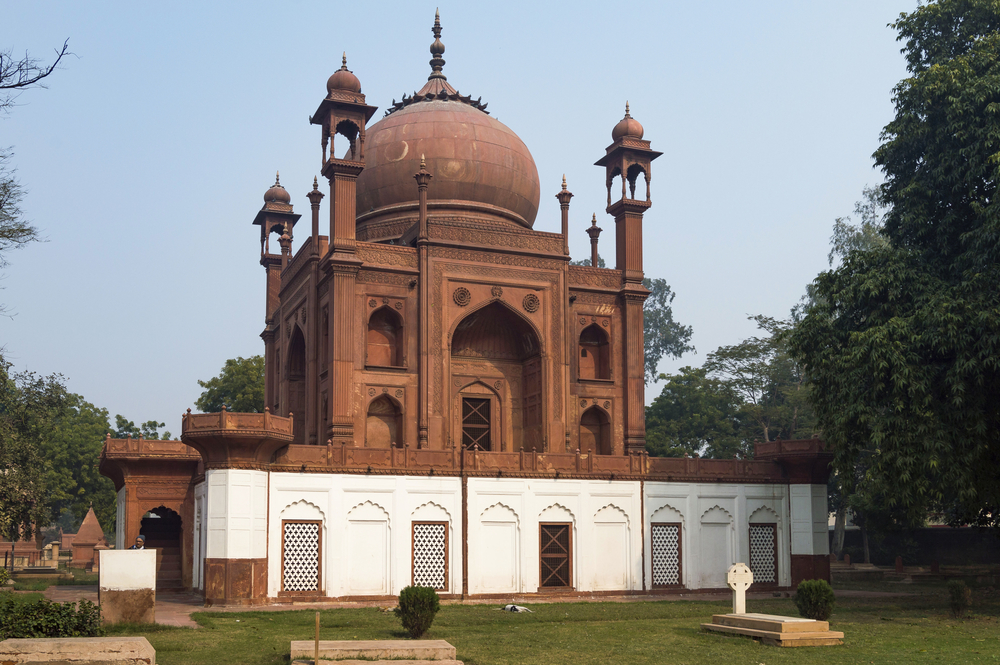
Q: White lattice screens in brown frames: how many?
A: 4